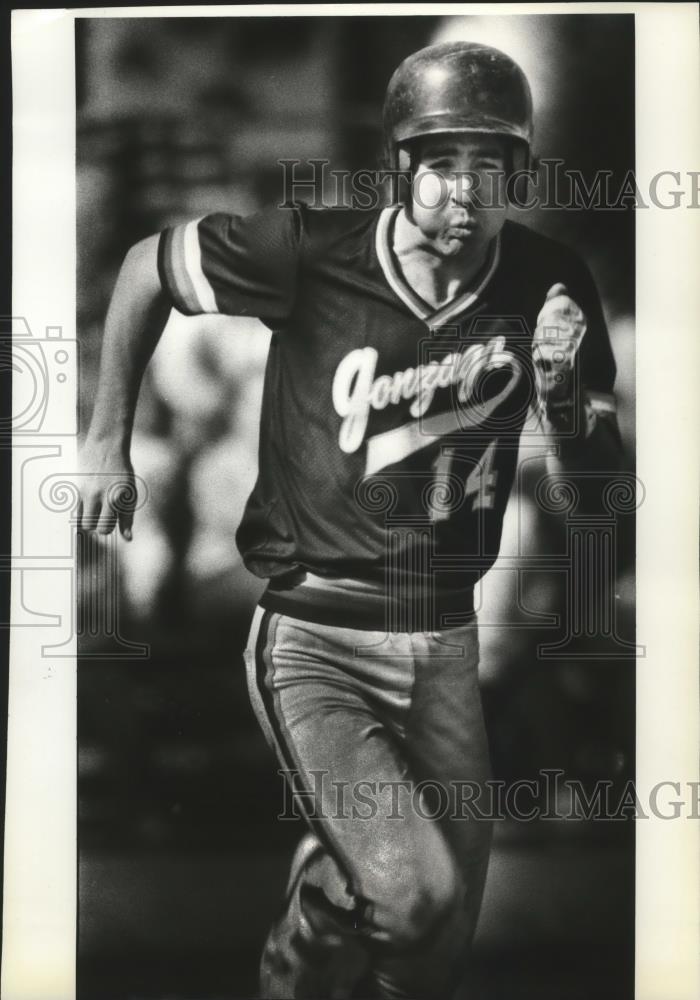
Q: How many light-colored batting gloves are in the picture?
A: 1